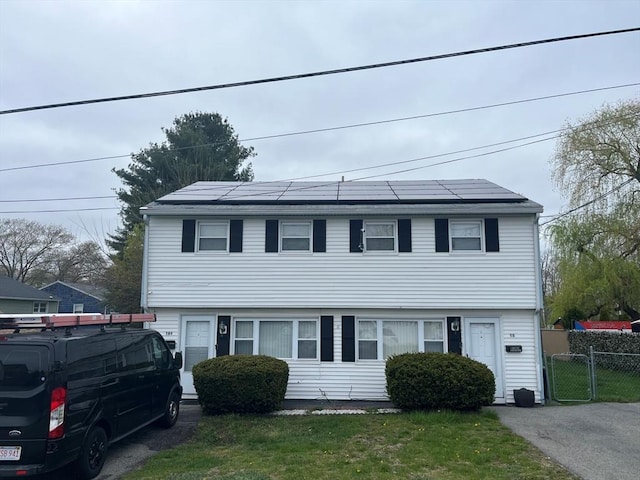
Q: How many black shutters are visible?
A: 12